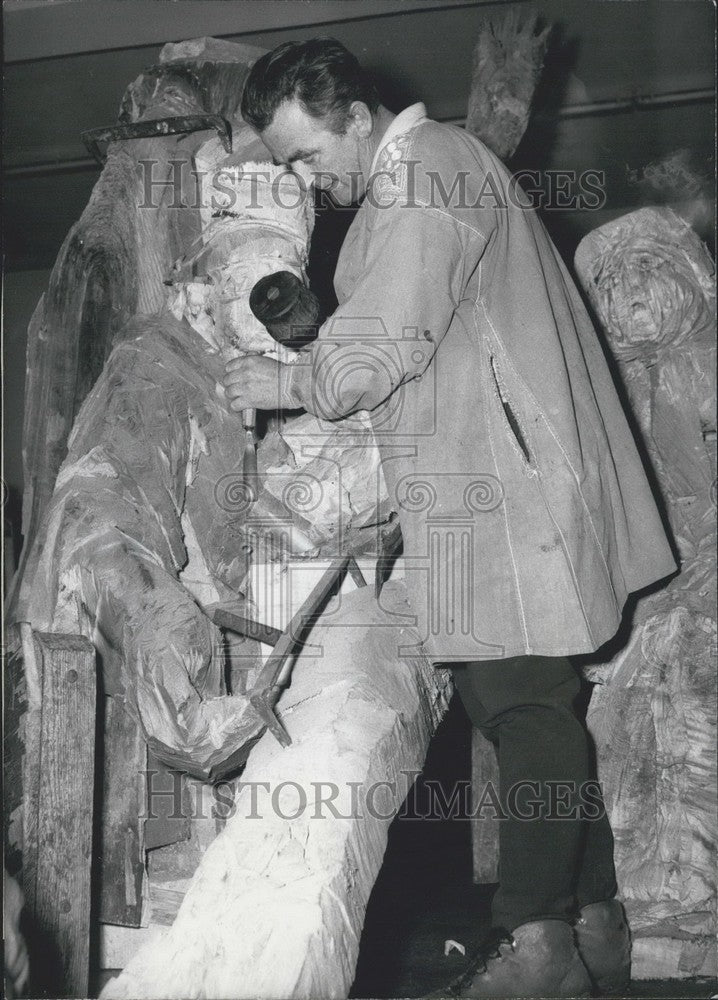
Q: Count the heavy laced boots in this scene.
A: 2